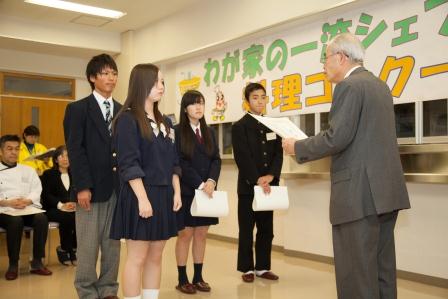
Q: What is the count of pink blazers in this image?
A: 0